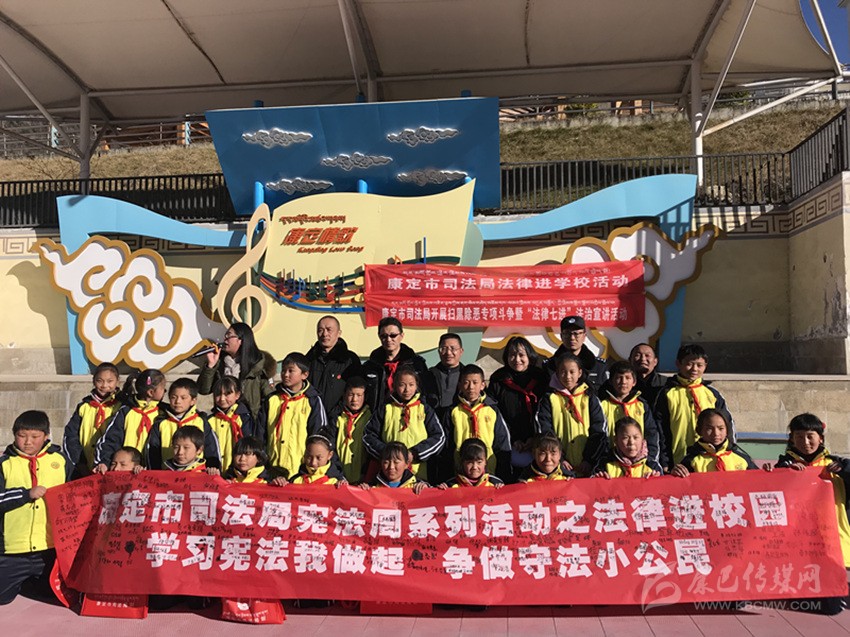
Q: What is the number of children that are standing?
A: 11